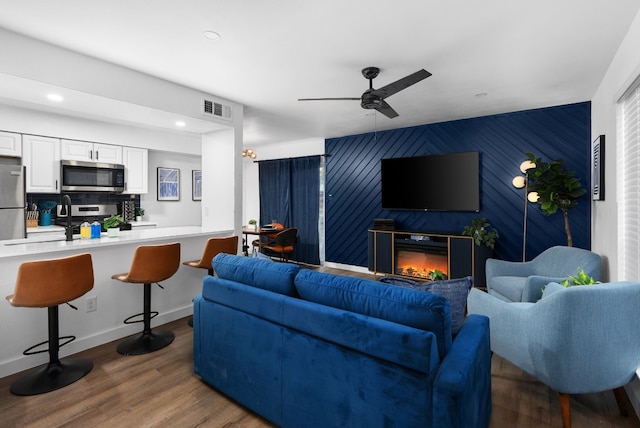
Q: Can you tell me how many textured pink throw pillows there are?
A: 0